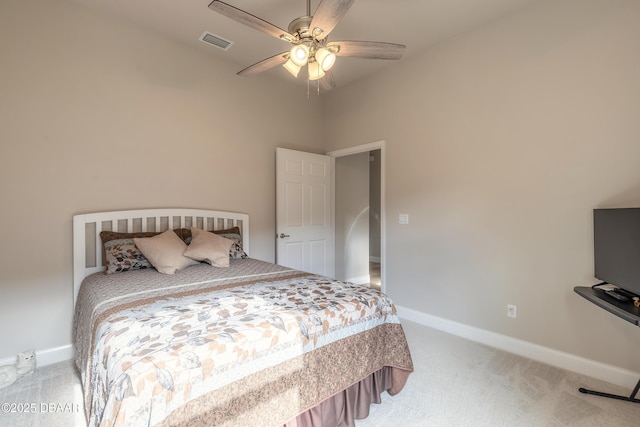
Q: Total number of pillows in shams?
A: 2